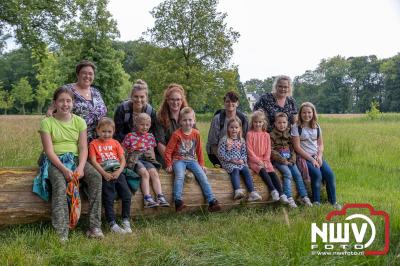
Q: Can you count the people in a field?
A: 13